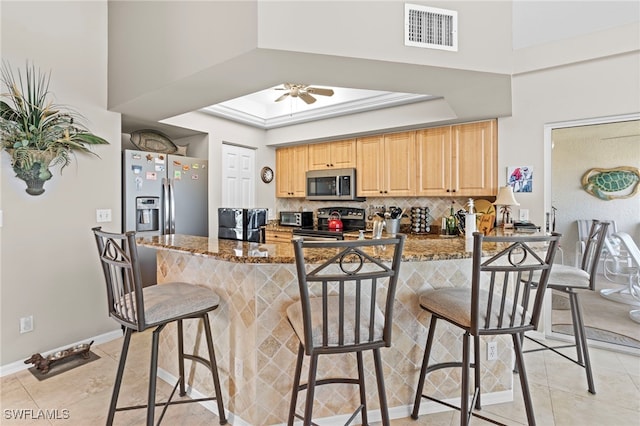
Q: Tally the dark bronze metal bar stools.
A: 4